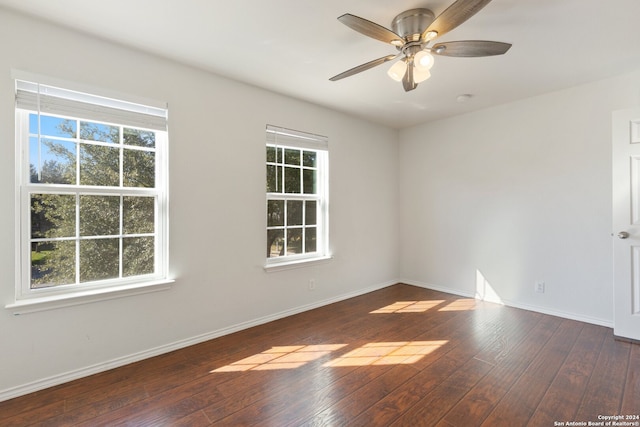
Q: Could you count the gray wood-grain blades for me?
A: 5